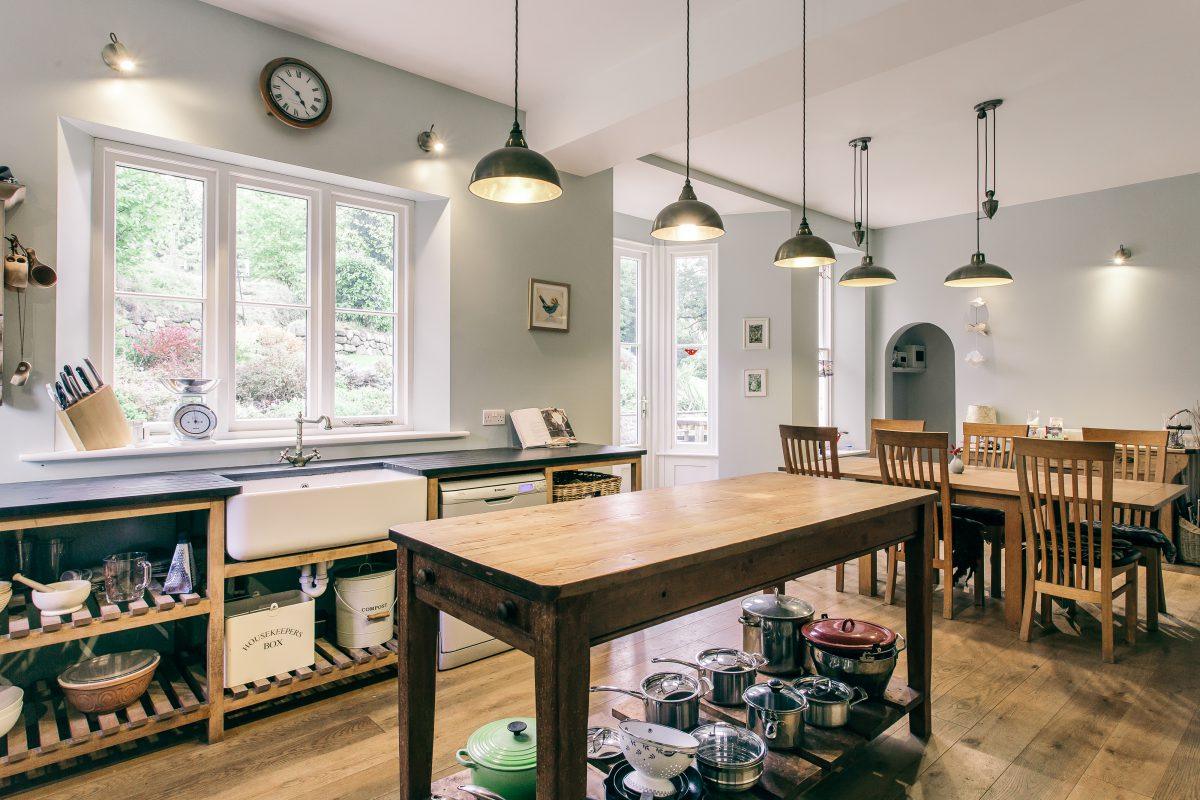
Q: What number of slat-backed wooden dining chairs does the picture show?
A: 6